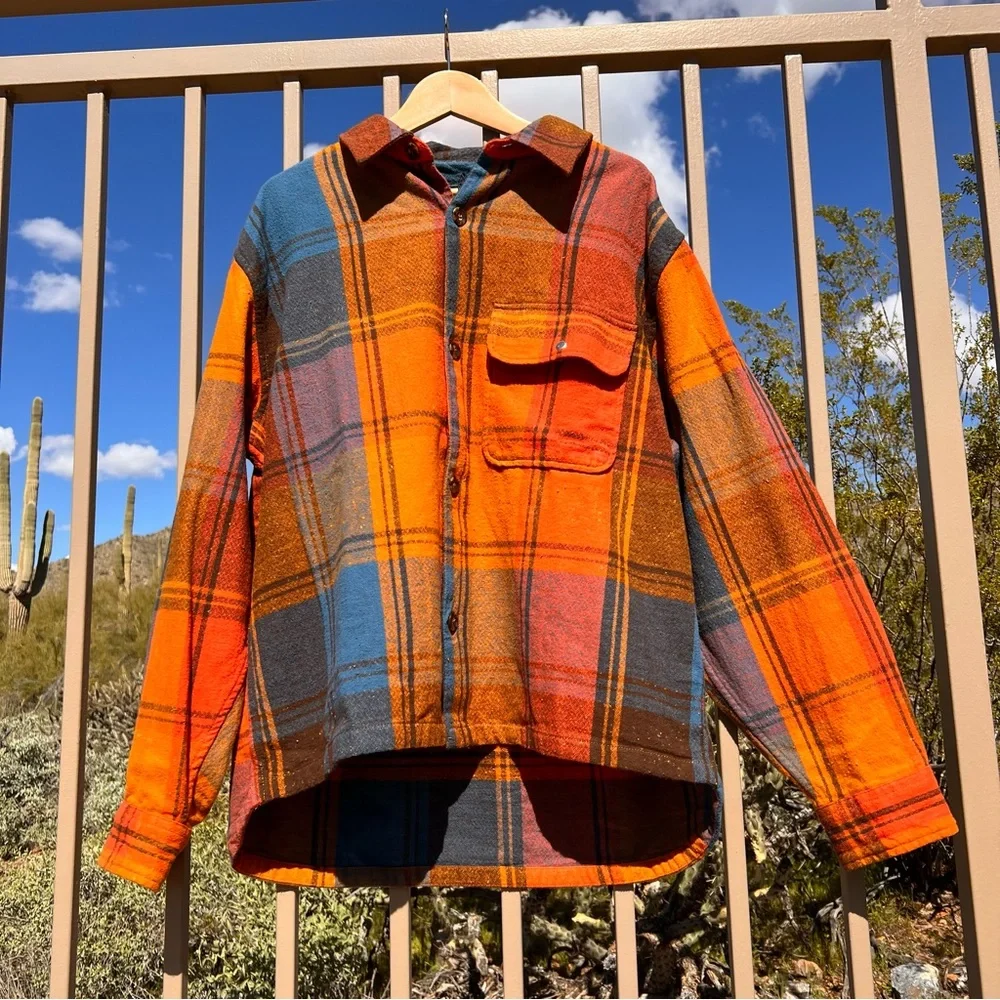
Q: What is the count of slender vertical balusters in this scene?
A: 10